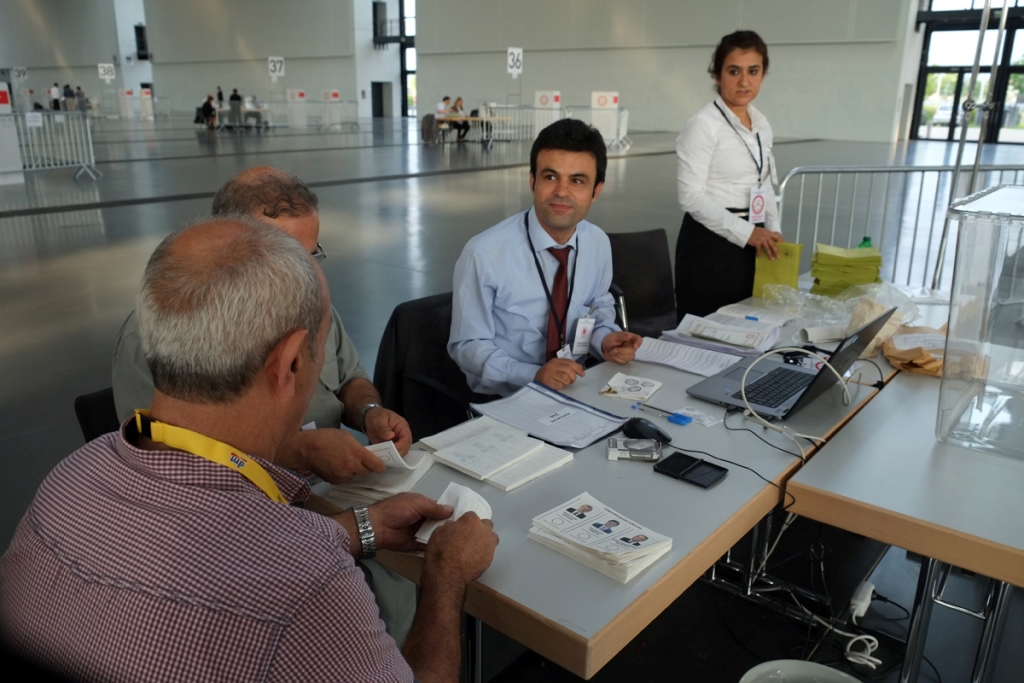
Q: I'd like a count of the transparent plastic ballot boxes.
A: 1